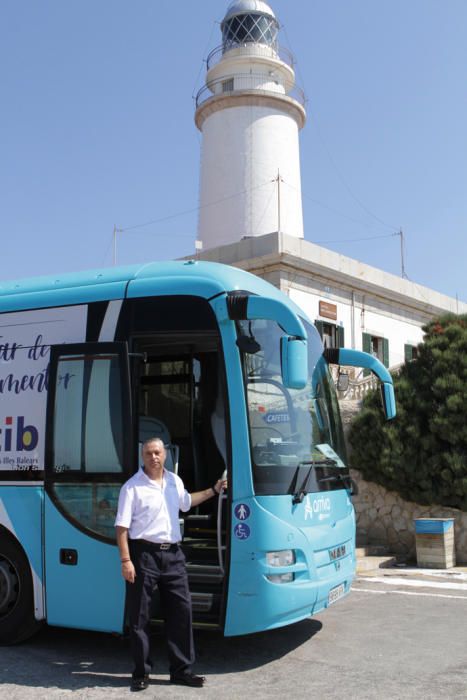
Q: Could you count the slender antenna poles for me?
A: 3